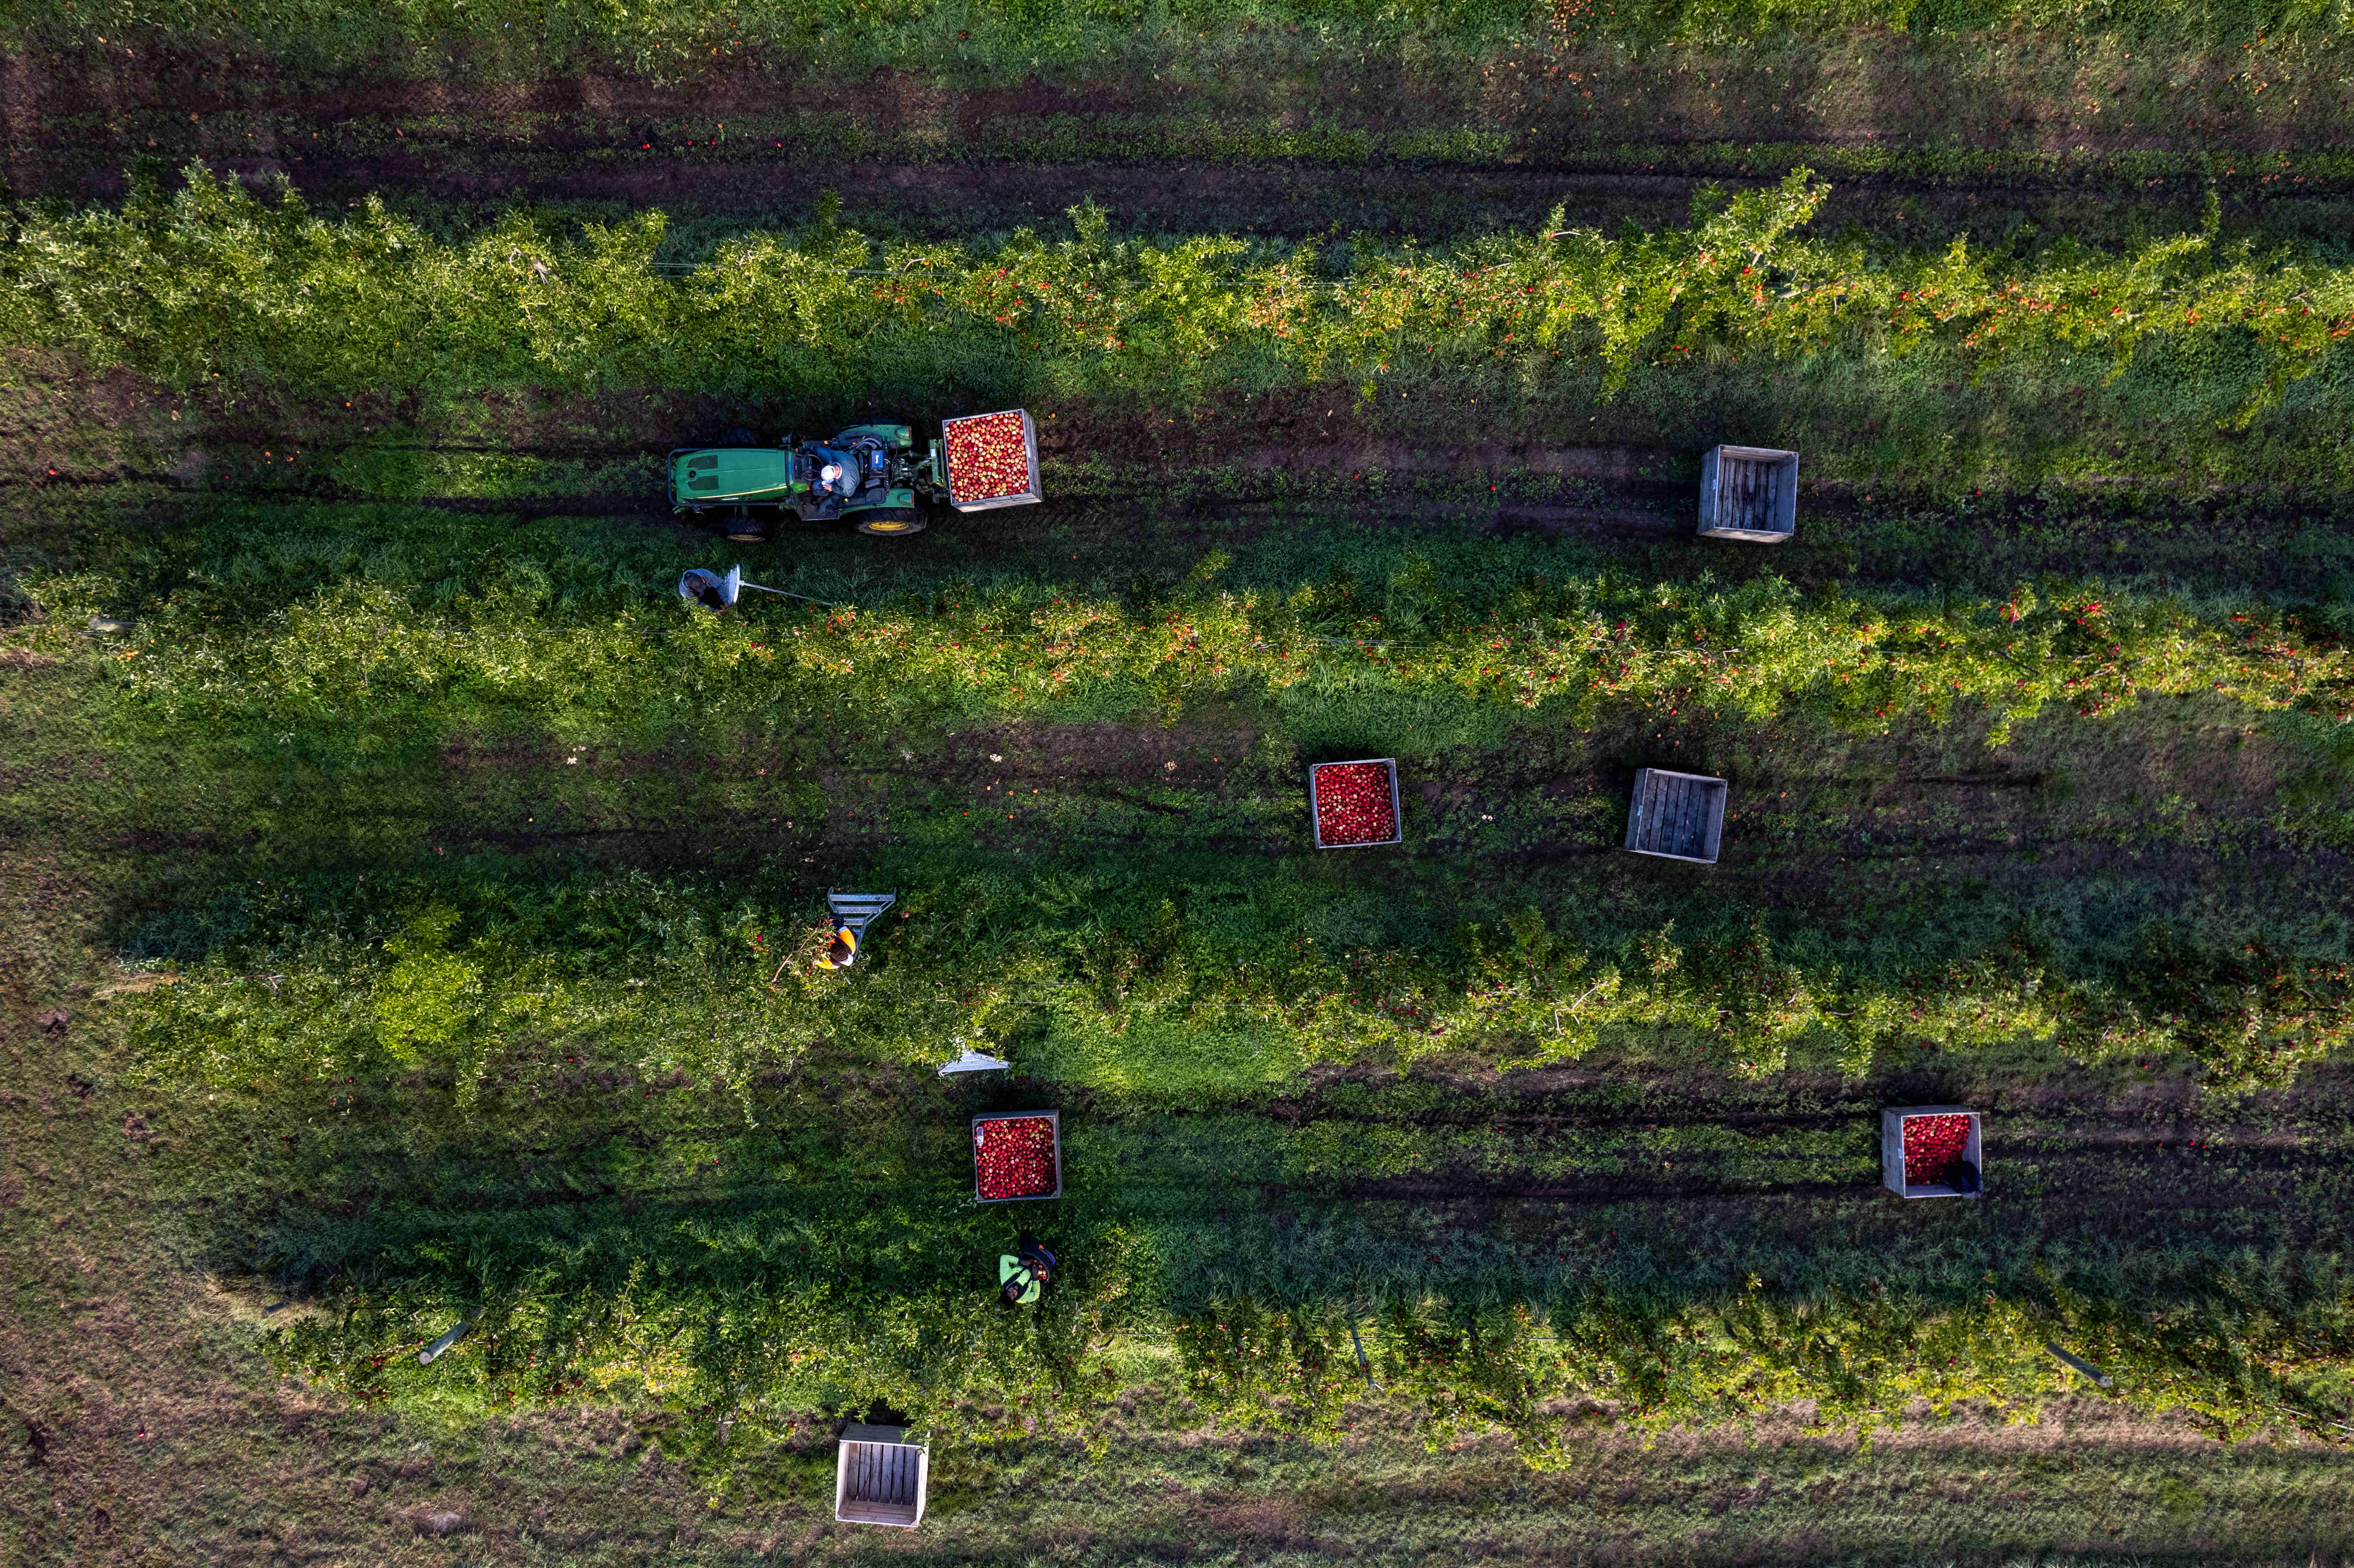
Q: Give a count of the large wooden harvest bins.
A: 7